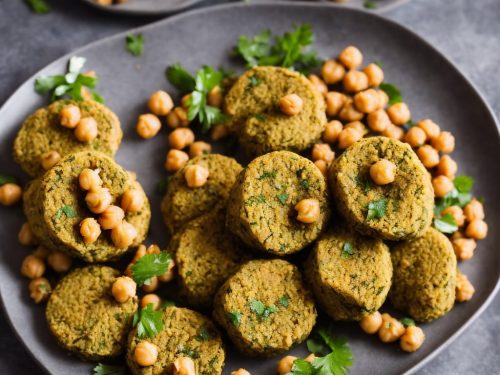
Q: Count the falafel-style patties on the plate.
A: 12